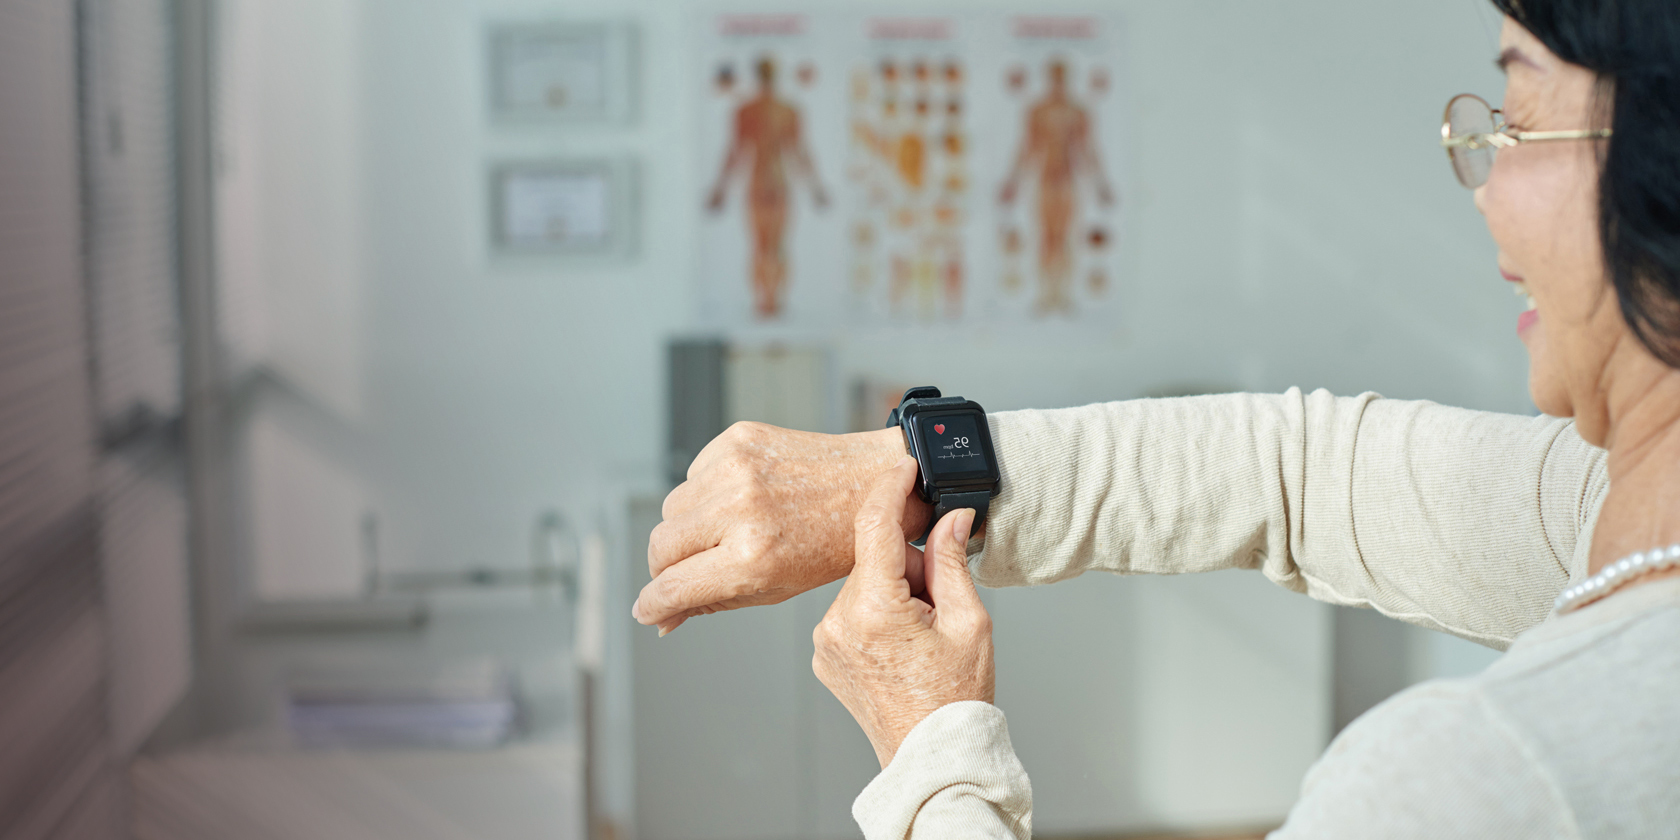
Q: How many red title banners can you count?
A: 3